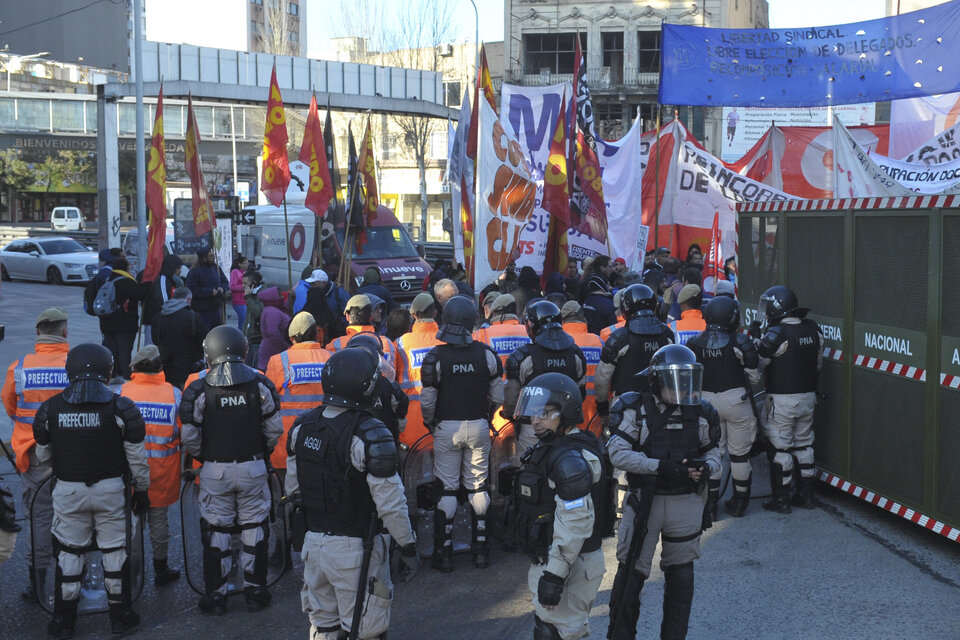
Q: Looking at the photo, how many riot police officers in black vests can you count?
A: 11